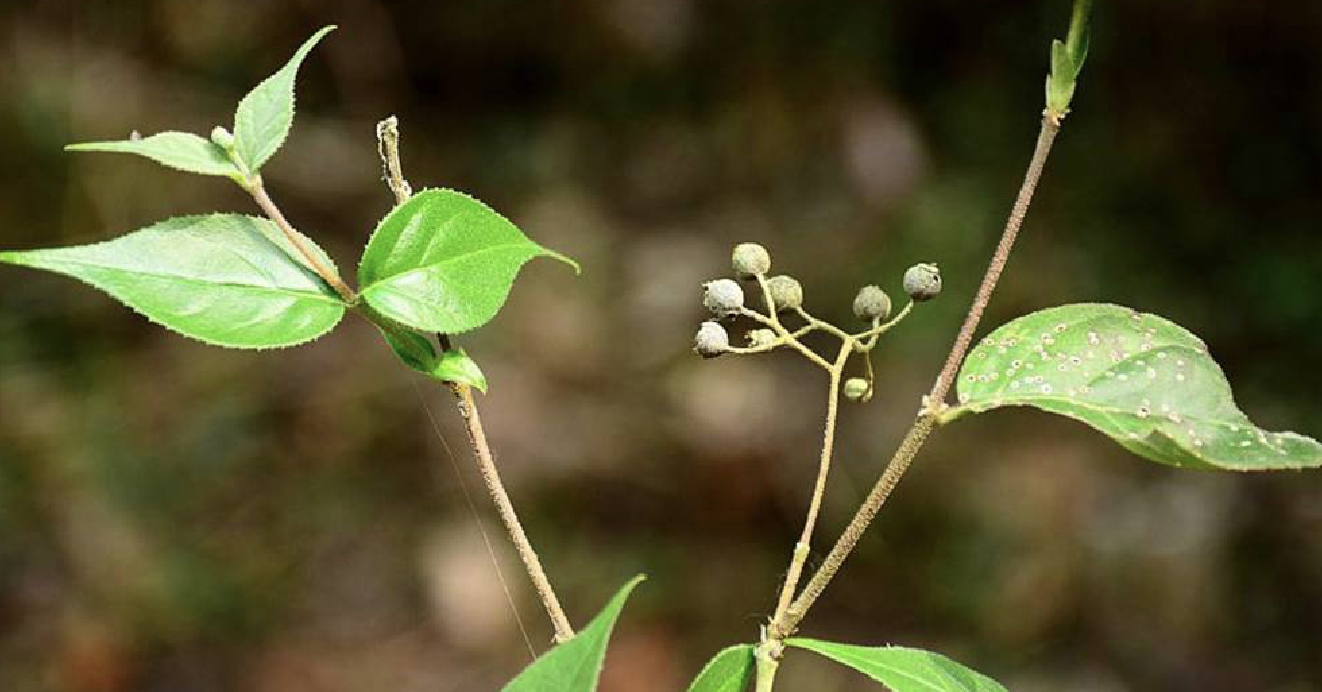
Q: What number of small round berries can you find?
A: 8